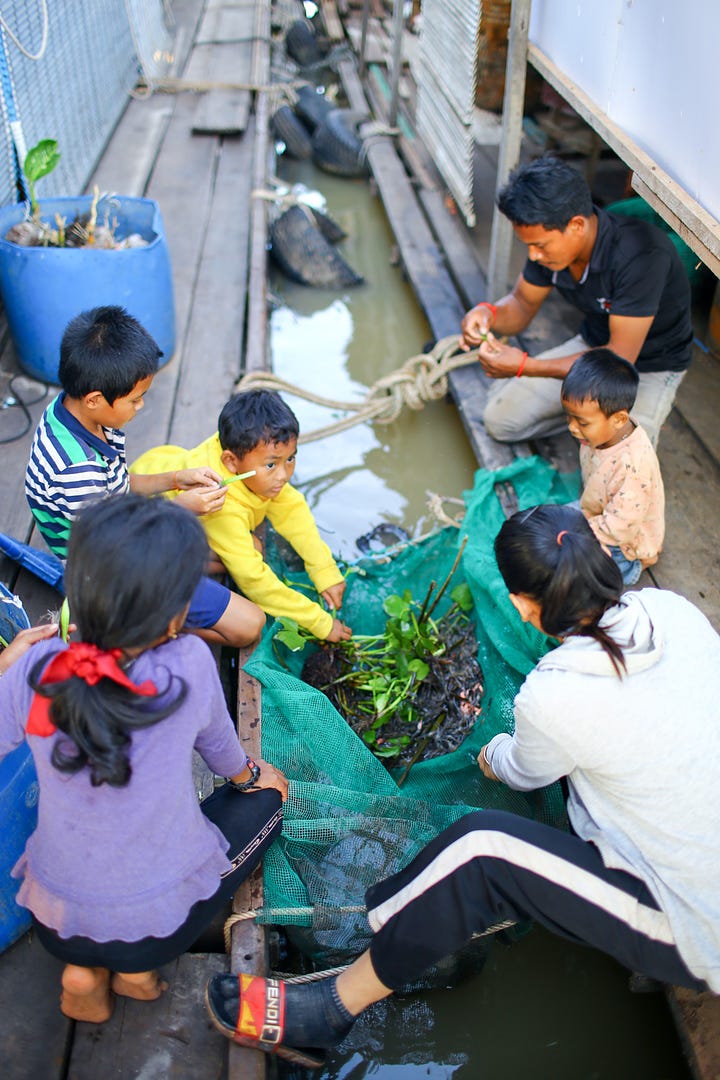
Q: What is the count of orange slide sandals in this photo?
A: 1